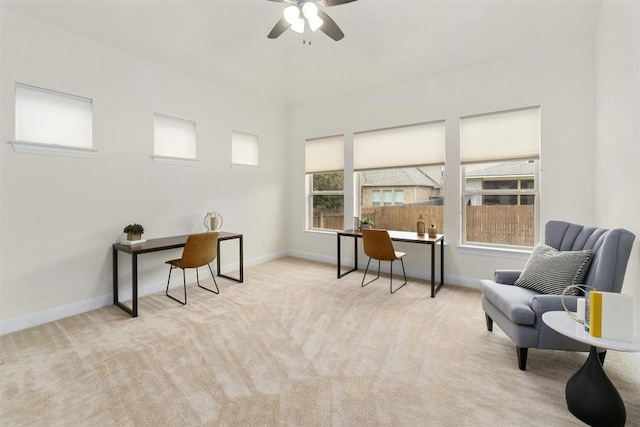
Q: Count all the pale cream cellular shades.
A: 6